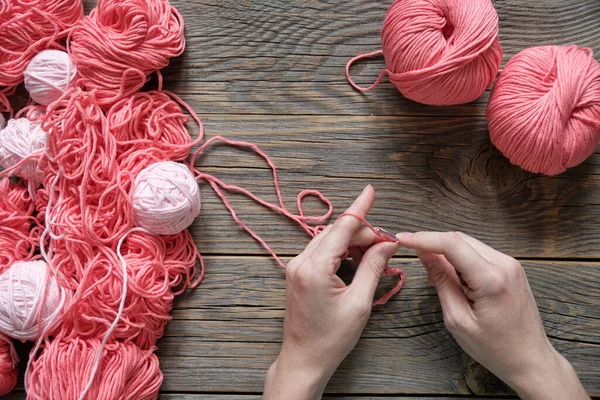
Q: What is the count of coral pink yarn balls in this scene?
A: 2